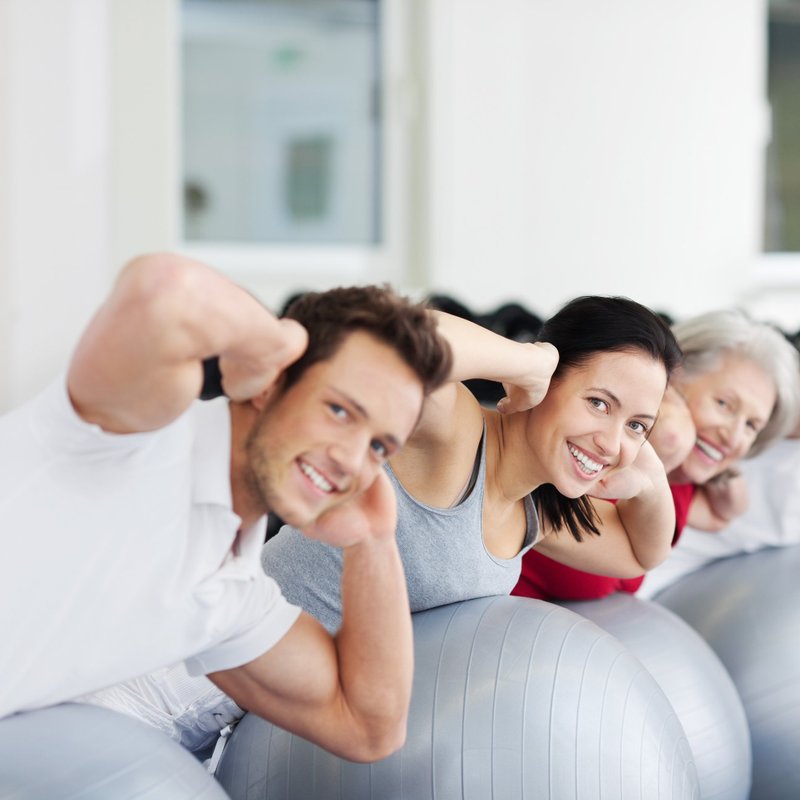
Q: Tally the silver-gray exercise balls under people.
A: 4